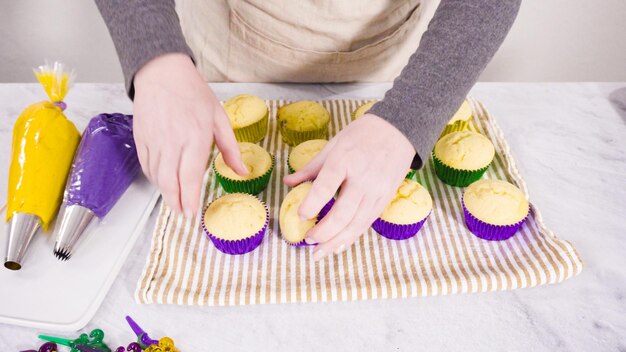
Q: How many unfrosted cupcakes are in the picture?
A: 12